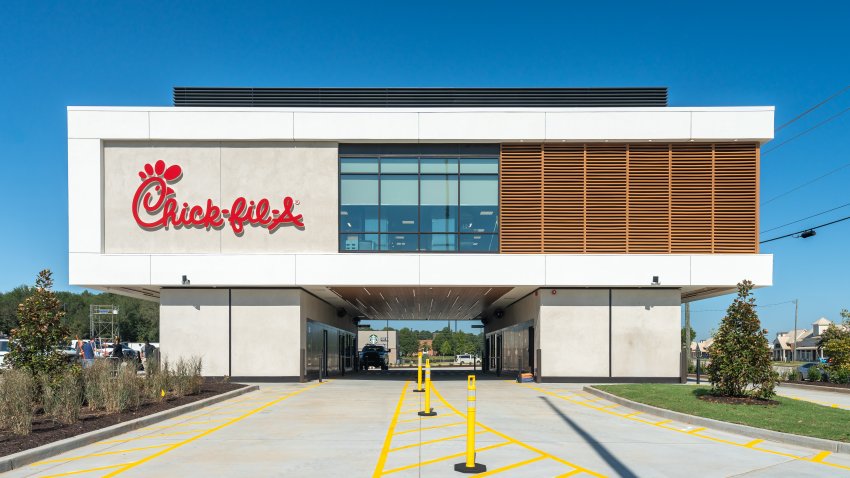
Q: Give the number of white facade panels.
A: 13